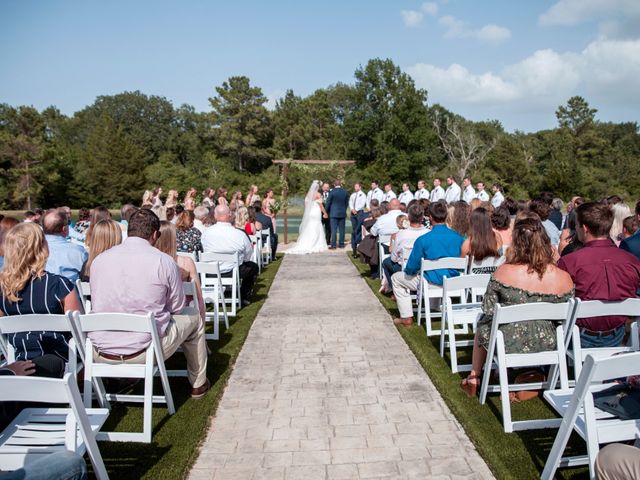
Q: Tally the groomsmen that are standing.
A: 10